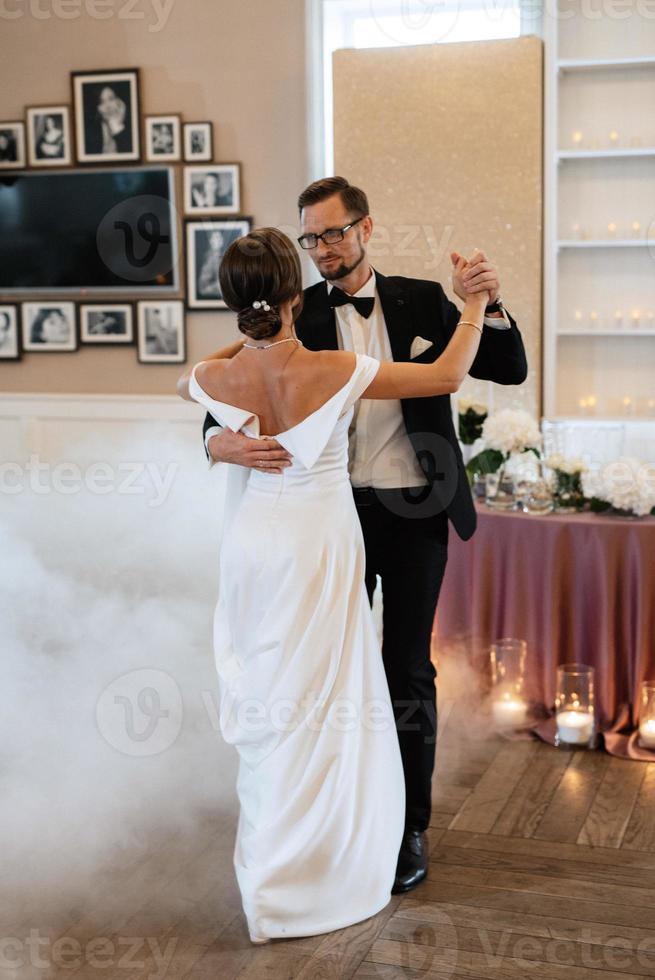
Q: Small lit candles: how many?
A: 14